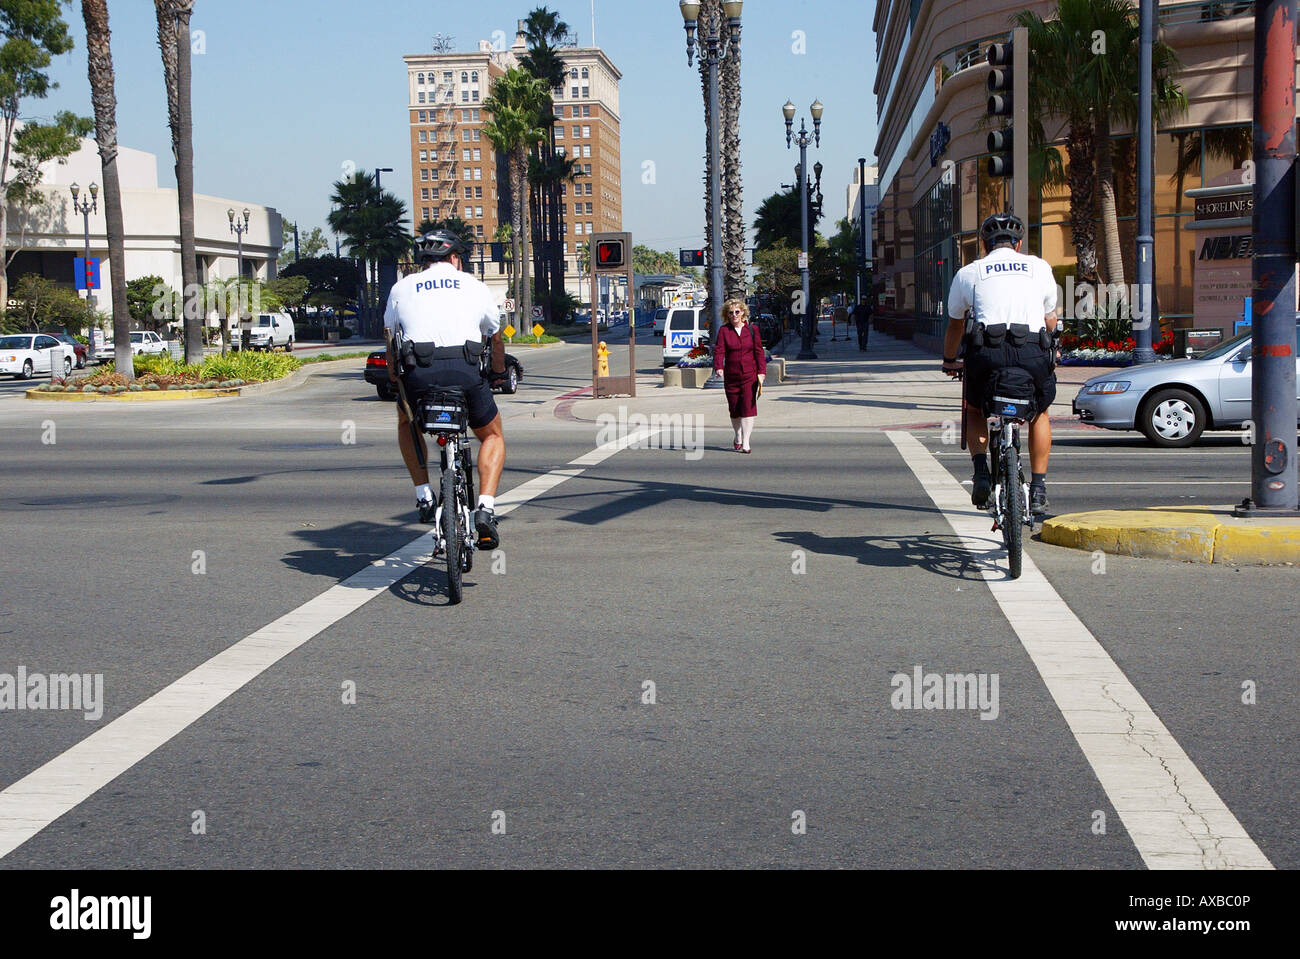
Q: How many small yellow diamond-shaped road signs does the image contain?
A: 2